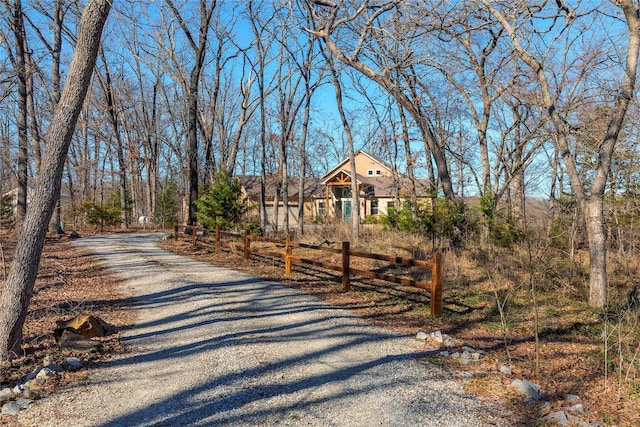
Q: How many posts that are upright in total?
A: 7